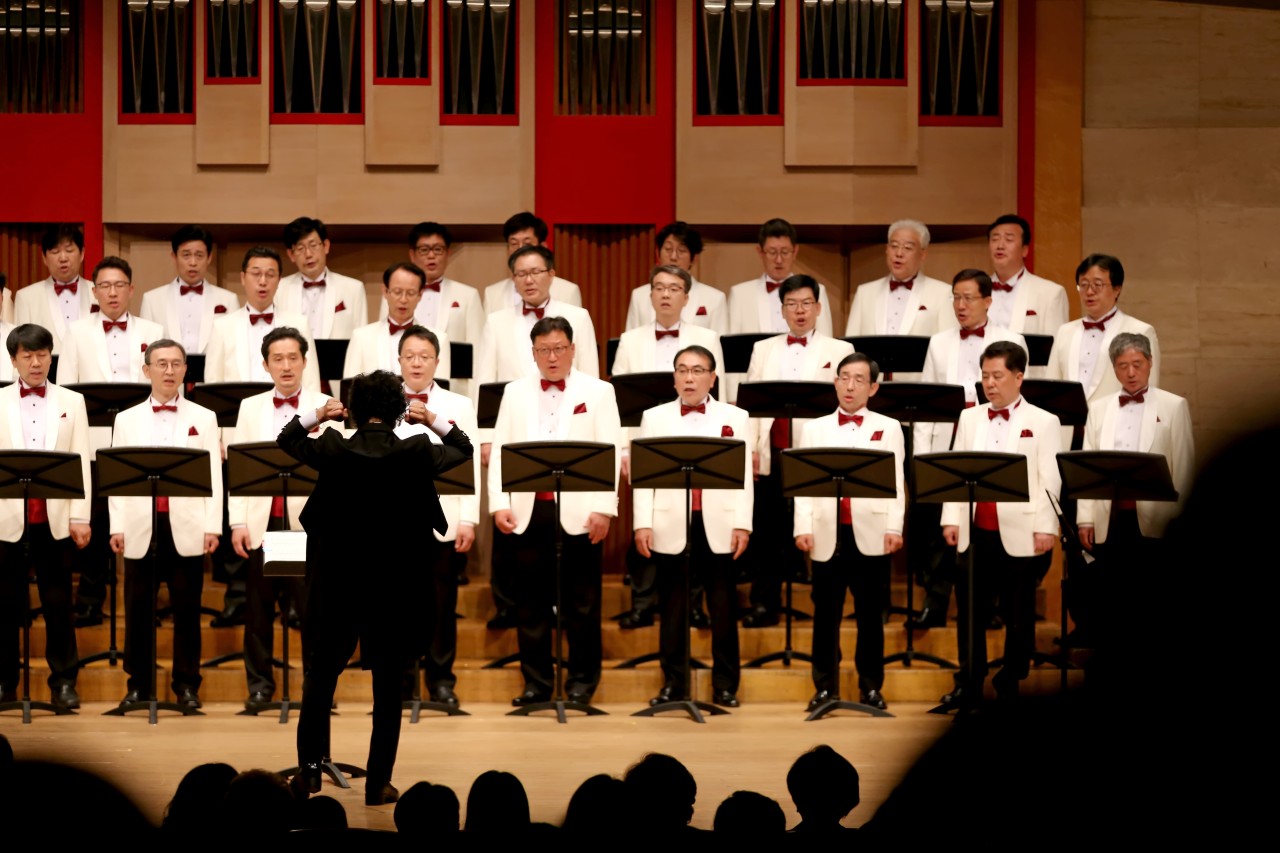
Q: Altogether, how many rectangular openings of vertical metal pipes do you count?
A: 10